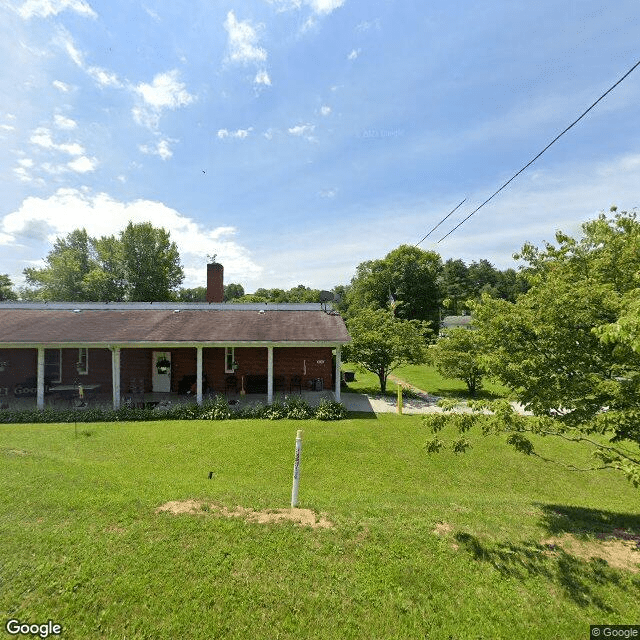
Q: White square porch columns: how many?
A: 5